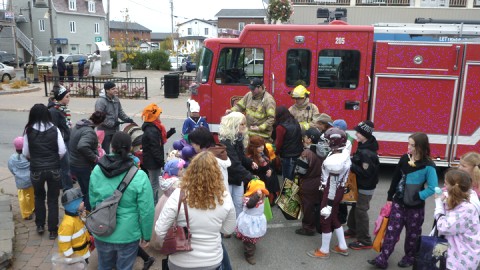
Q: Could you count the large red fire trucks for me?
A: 1